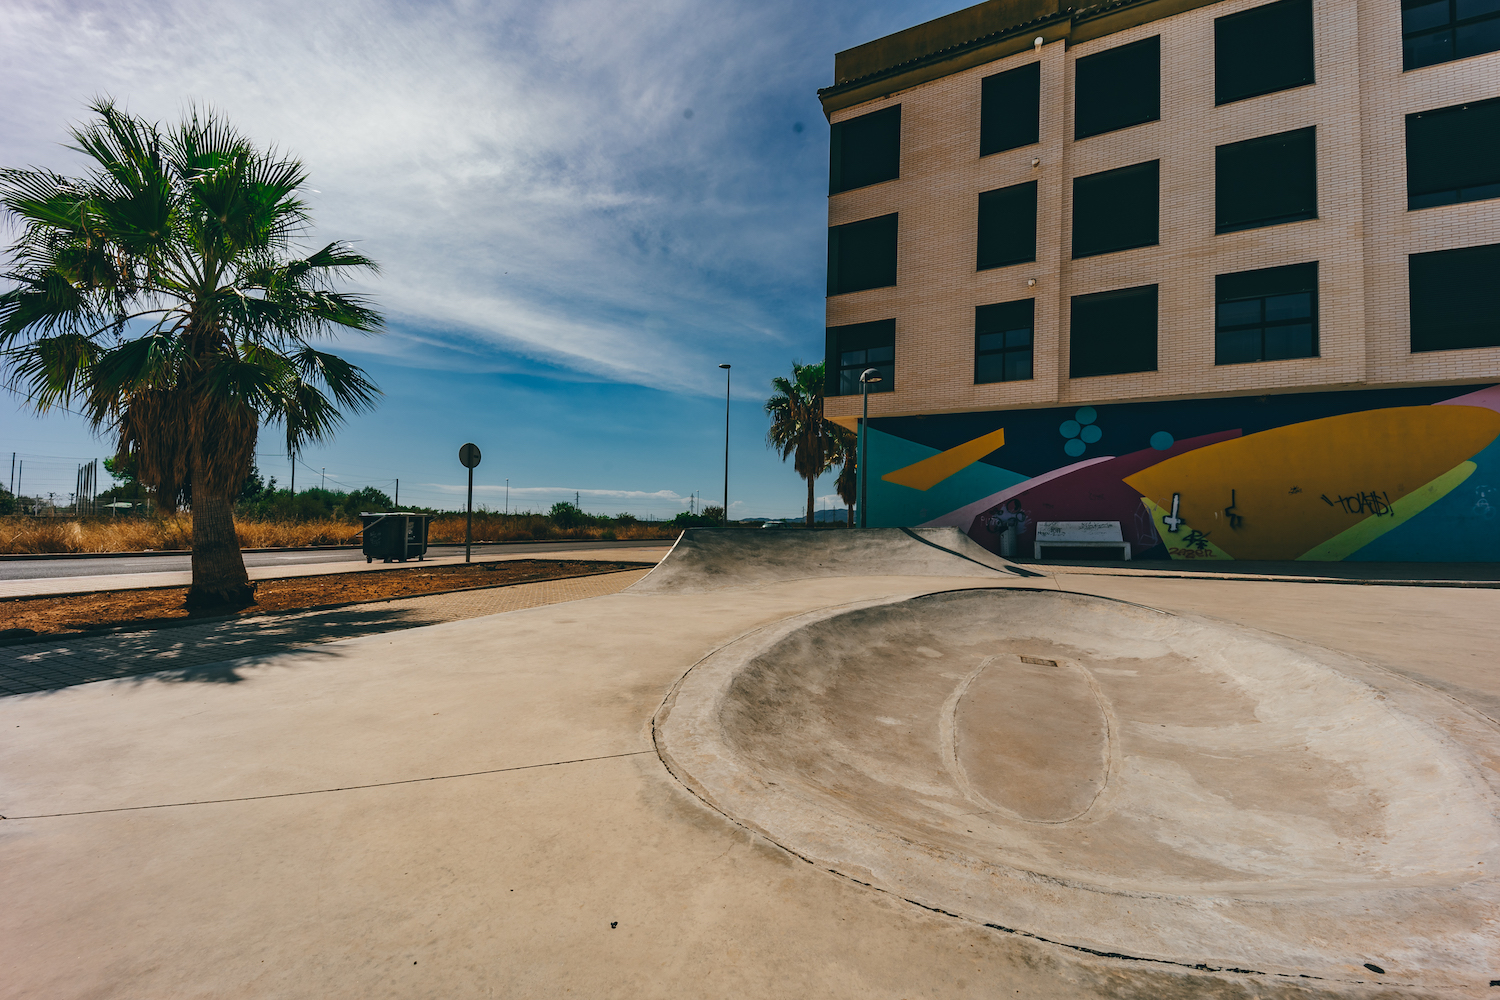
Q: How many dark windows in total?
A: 15